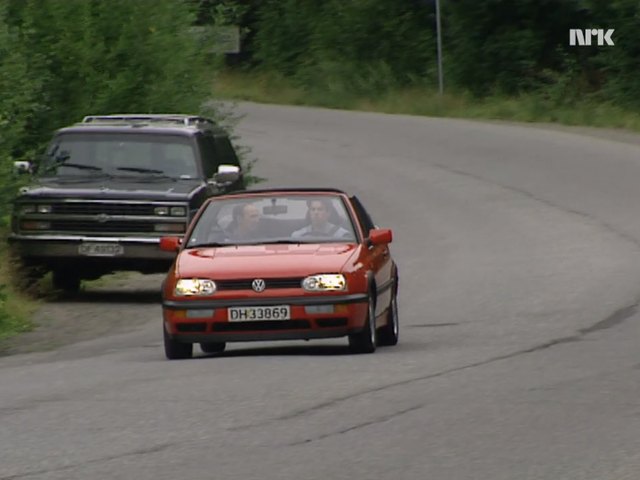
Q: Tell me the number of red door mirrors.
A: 2